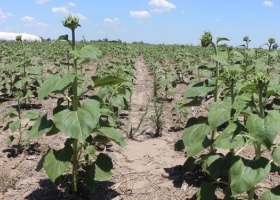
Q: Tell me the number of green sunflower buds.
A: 7